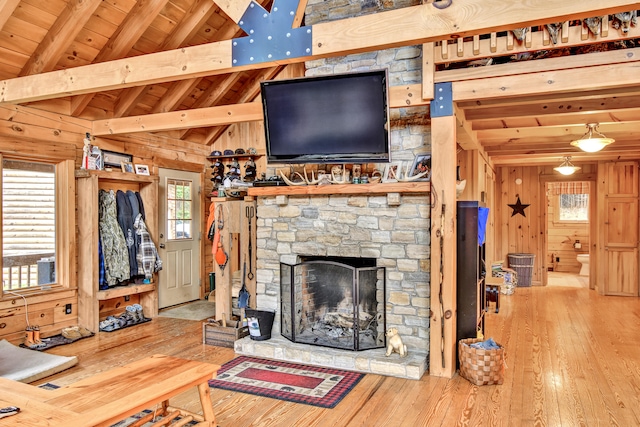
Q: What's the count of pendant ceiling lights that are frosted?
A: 2